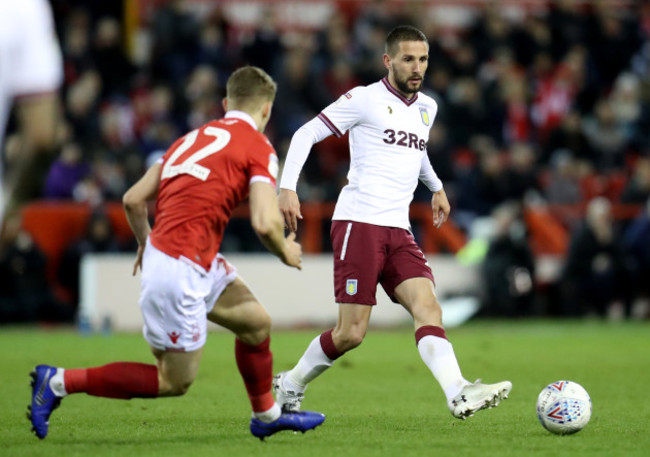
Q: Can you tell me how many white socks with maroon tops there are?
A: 2